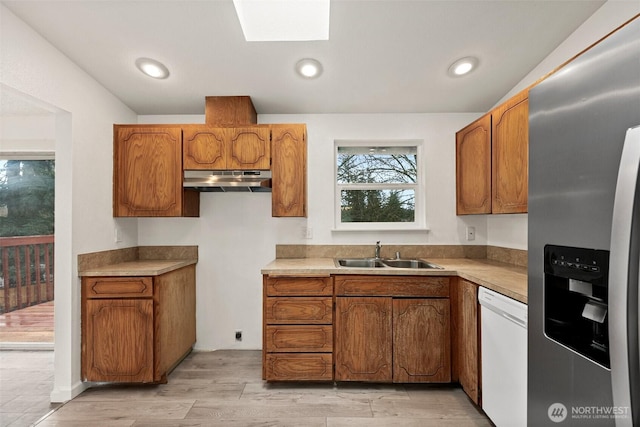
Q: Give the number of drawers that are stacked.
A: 4